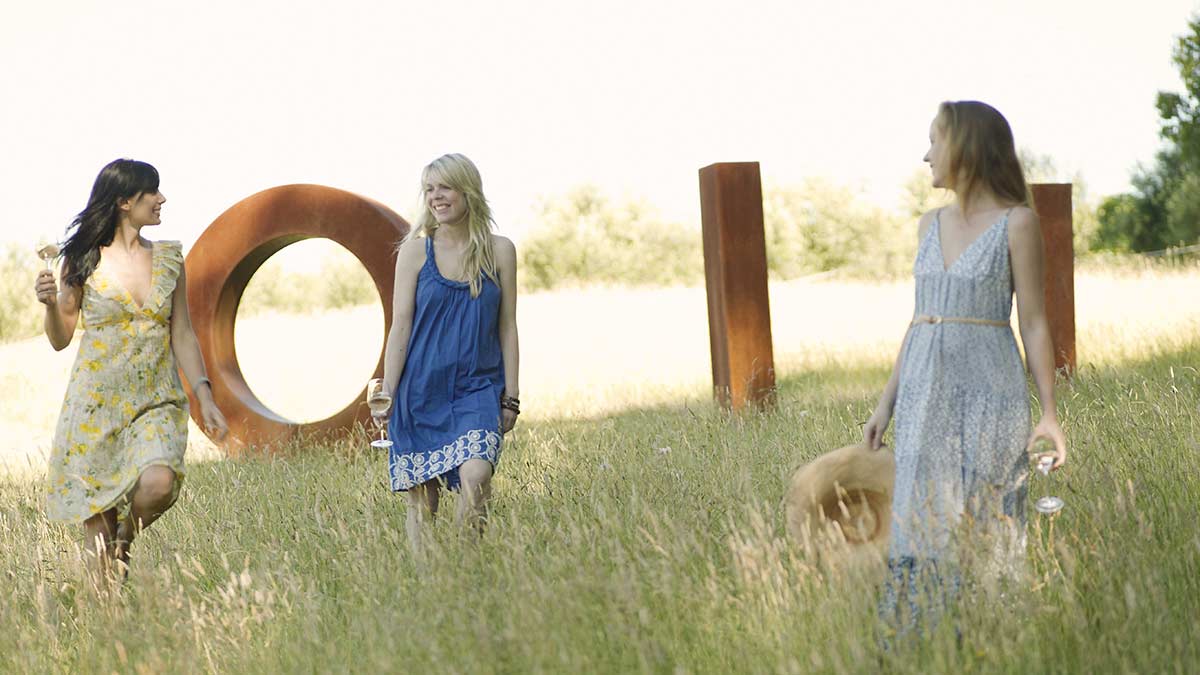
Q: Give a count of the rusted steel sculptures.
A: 3